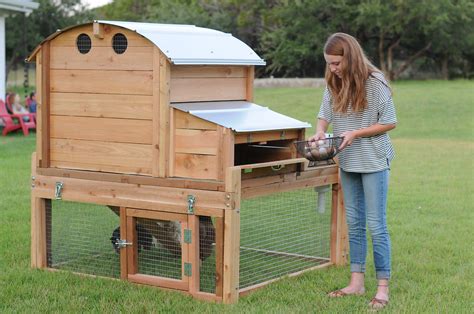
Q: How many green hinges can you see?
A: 2